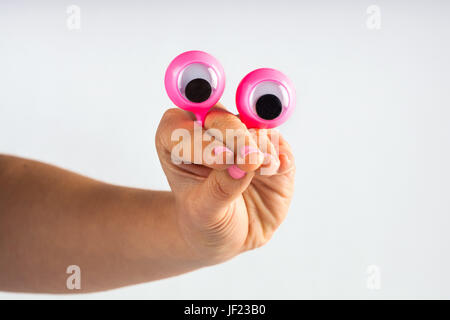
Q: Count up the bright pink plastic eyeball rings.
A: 2